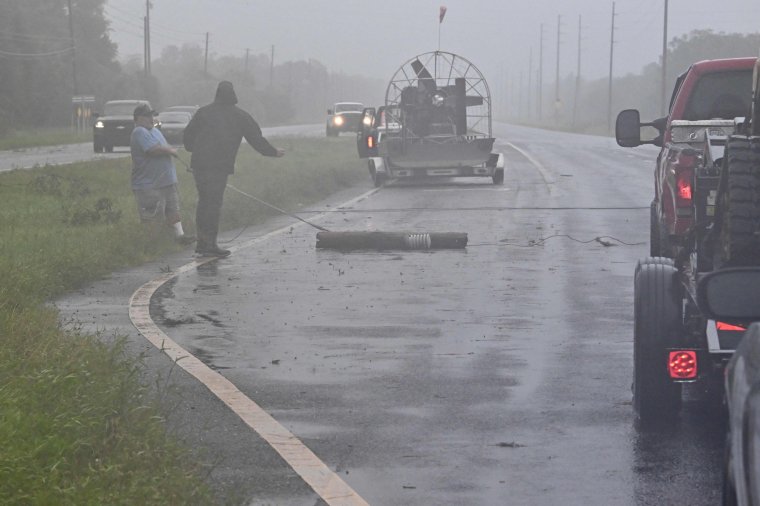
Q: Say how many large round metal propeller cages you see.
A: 1